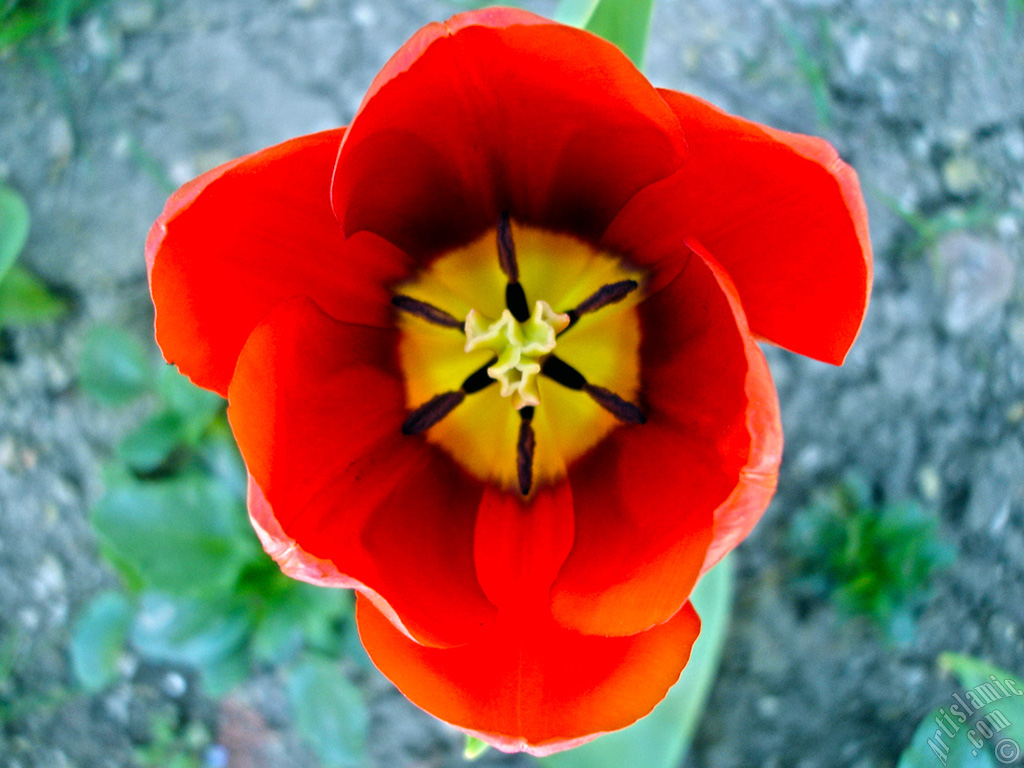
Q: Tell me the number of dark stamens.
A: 6